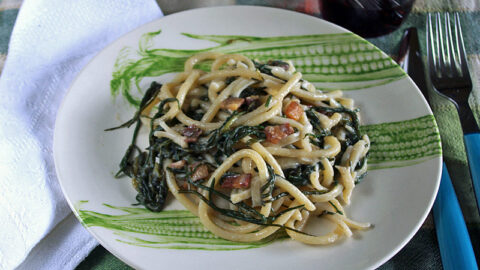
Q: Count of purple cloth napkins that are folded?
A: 0